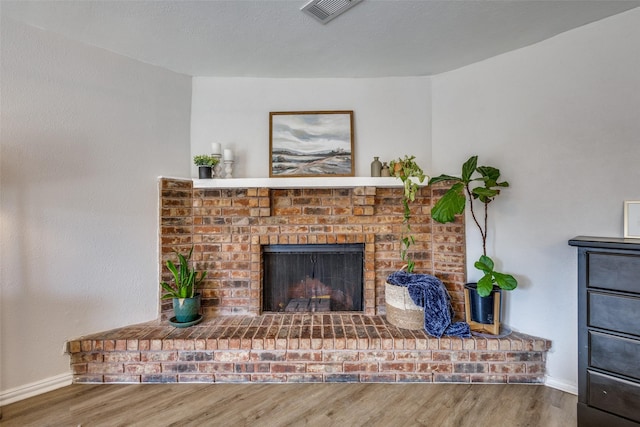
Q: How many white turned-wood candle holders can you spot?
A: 2